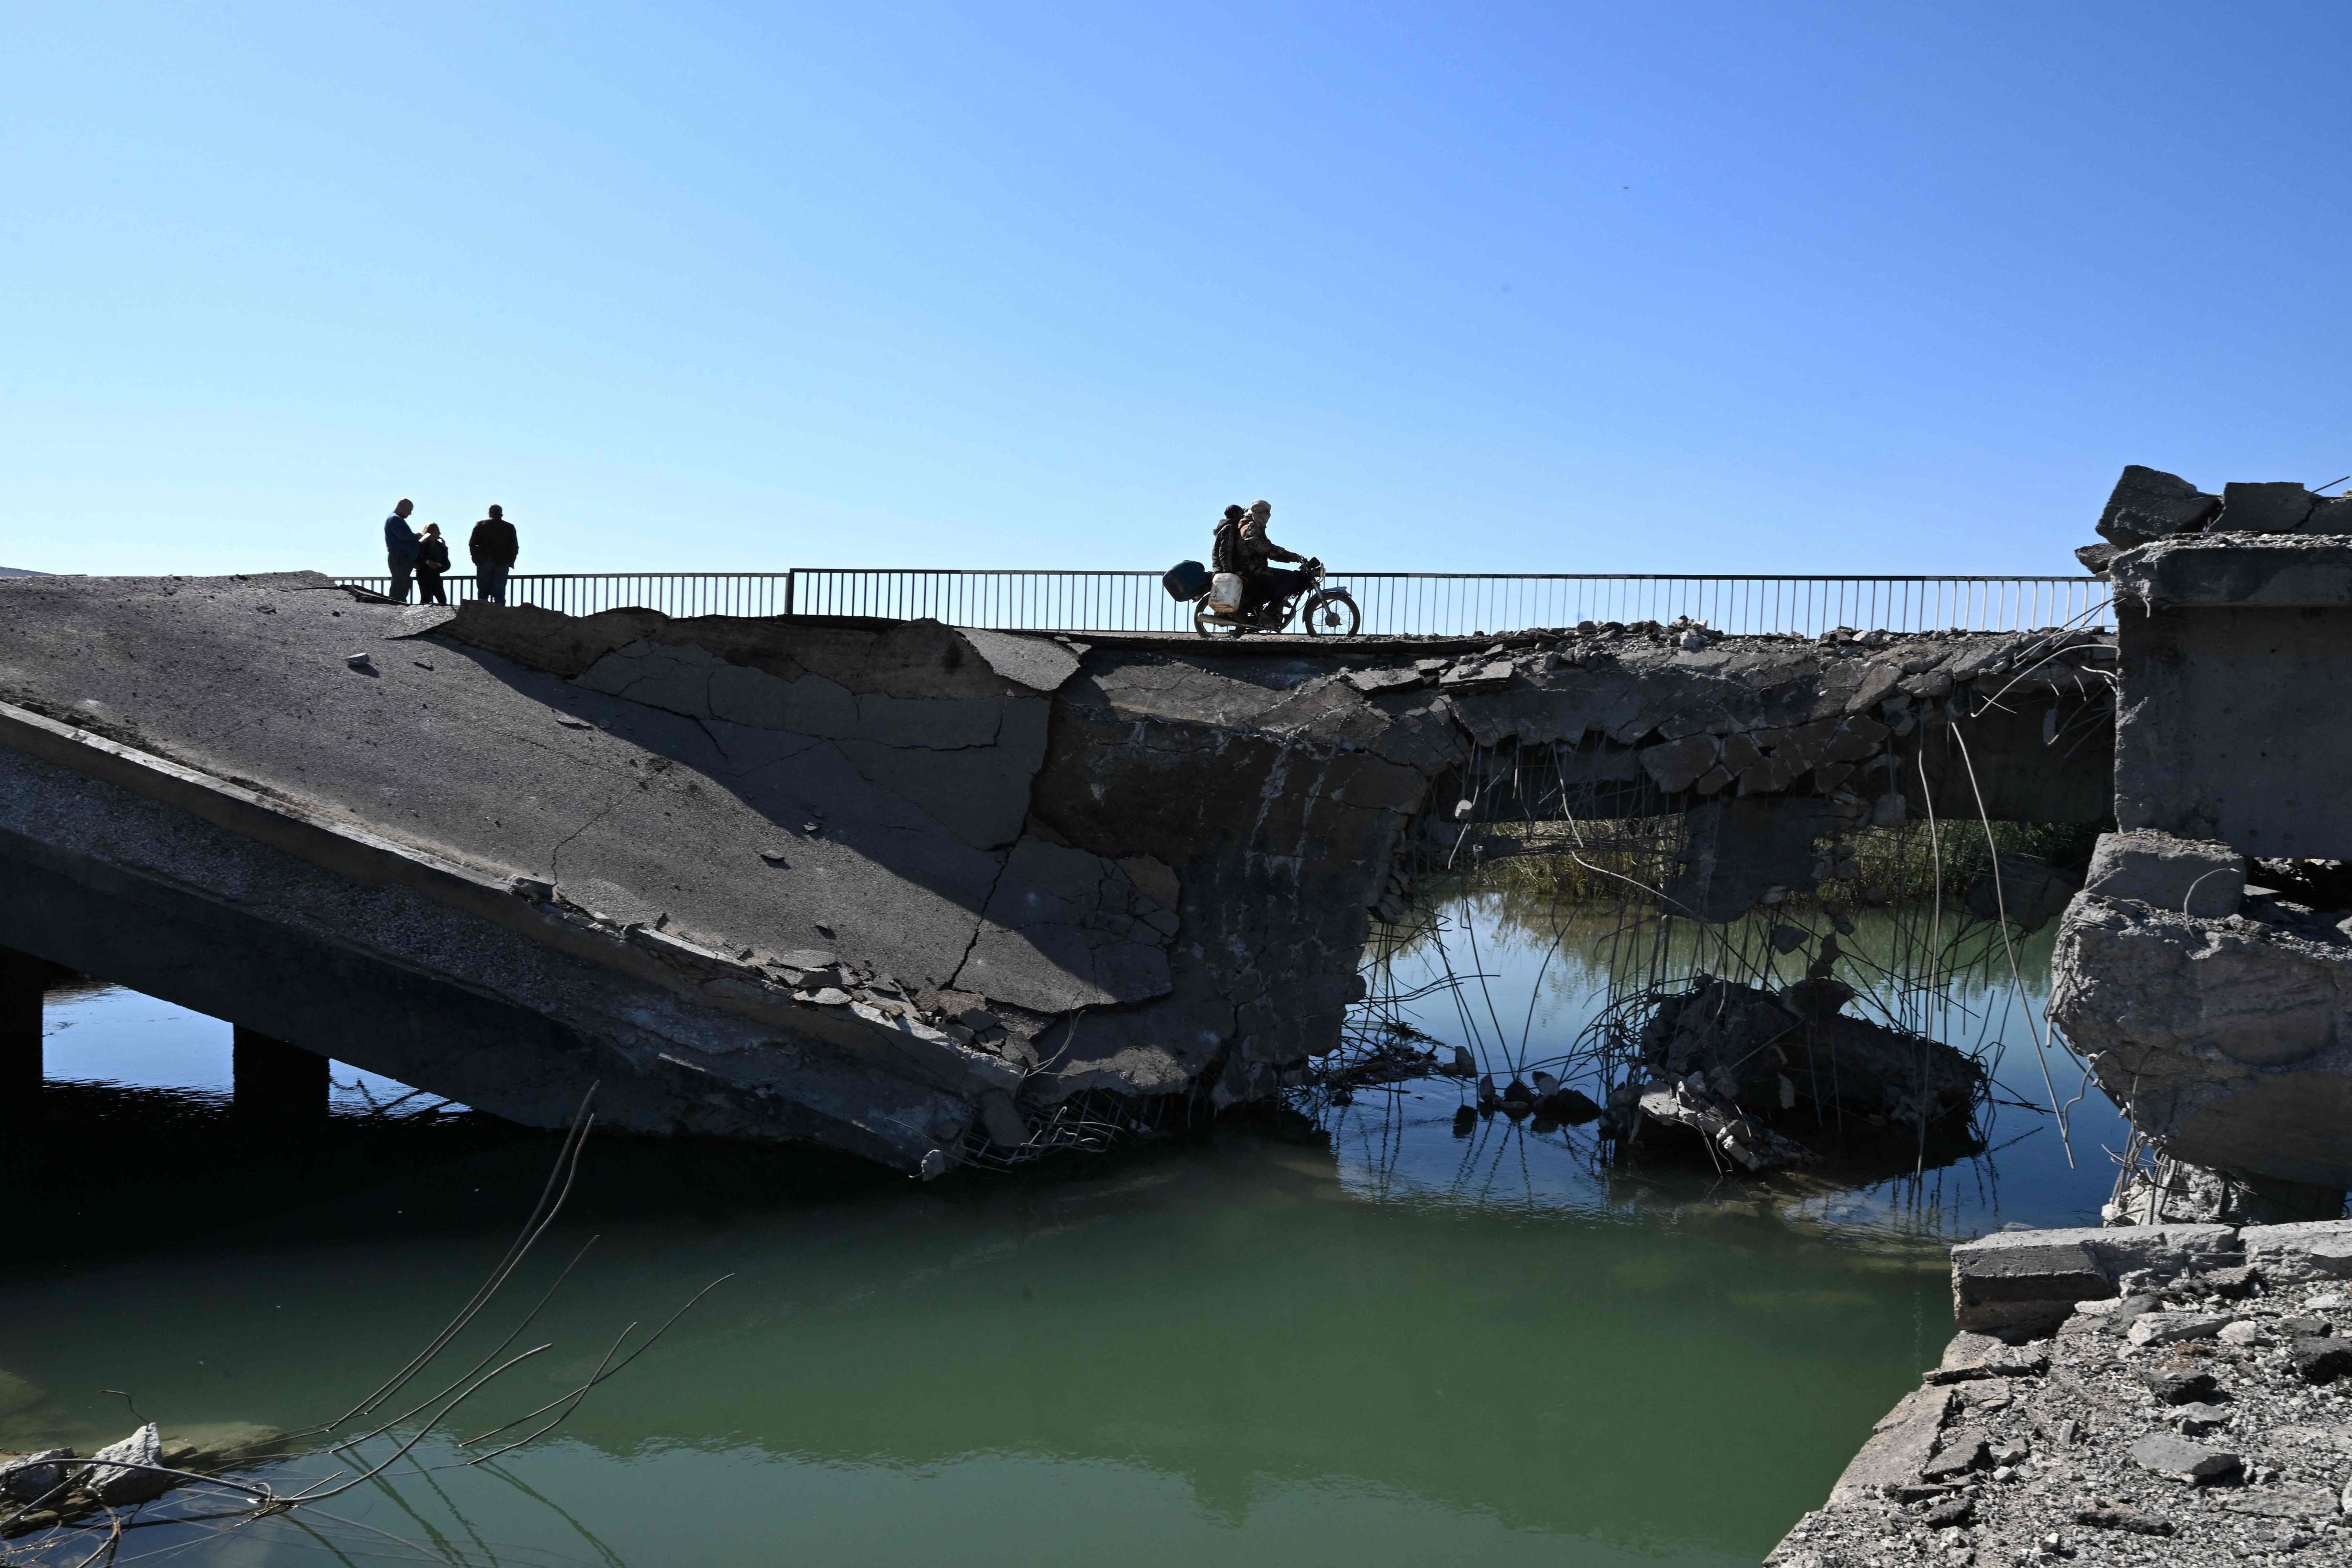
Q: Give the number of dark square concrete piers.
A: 2